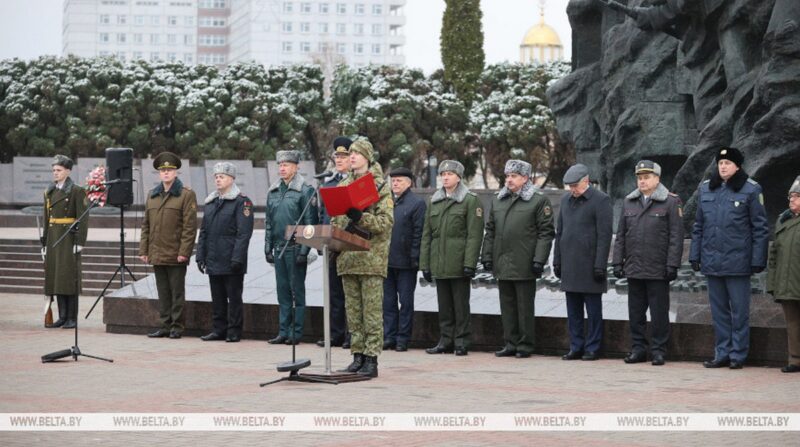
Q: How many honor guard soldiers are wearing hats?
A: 1